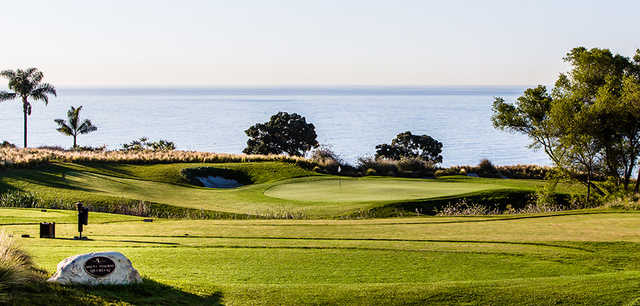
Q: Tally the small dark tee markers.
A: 3